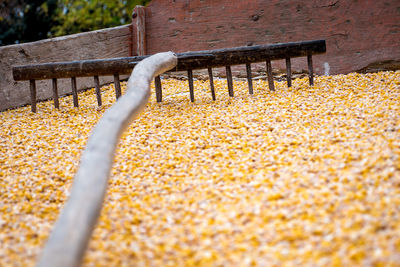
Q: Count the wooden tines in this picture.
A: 13